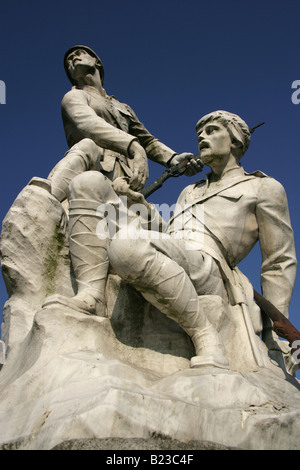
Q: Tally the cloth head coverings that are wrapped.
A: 1